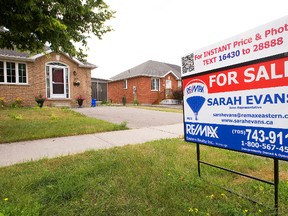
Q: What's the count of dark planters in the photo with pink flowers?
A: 2